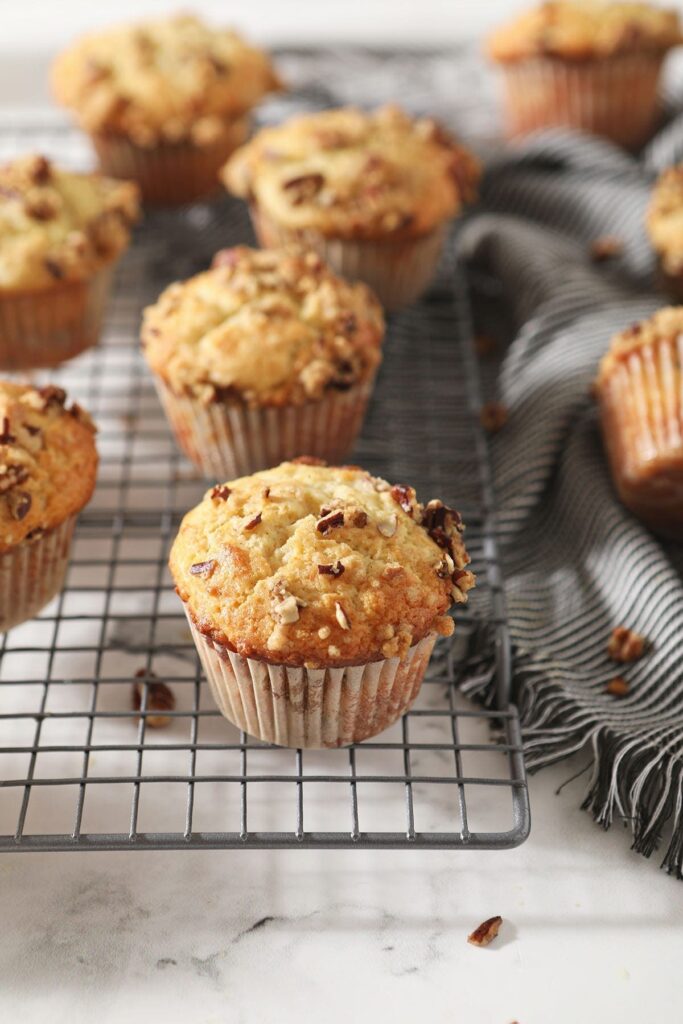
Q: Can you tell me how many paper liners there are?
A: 9